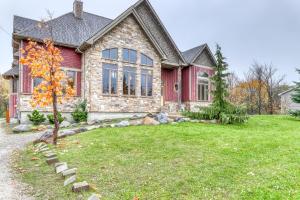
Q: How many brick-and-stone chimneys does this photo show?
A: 1